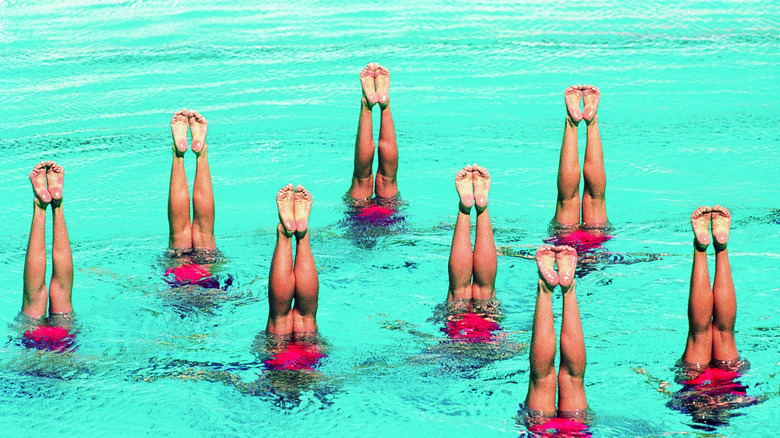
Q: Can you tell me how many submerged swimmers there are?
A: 8